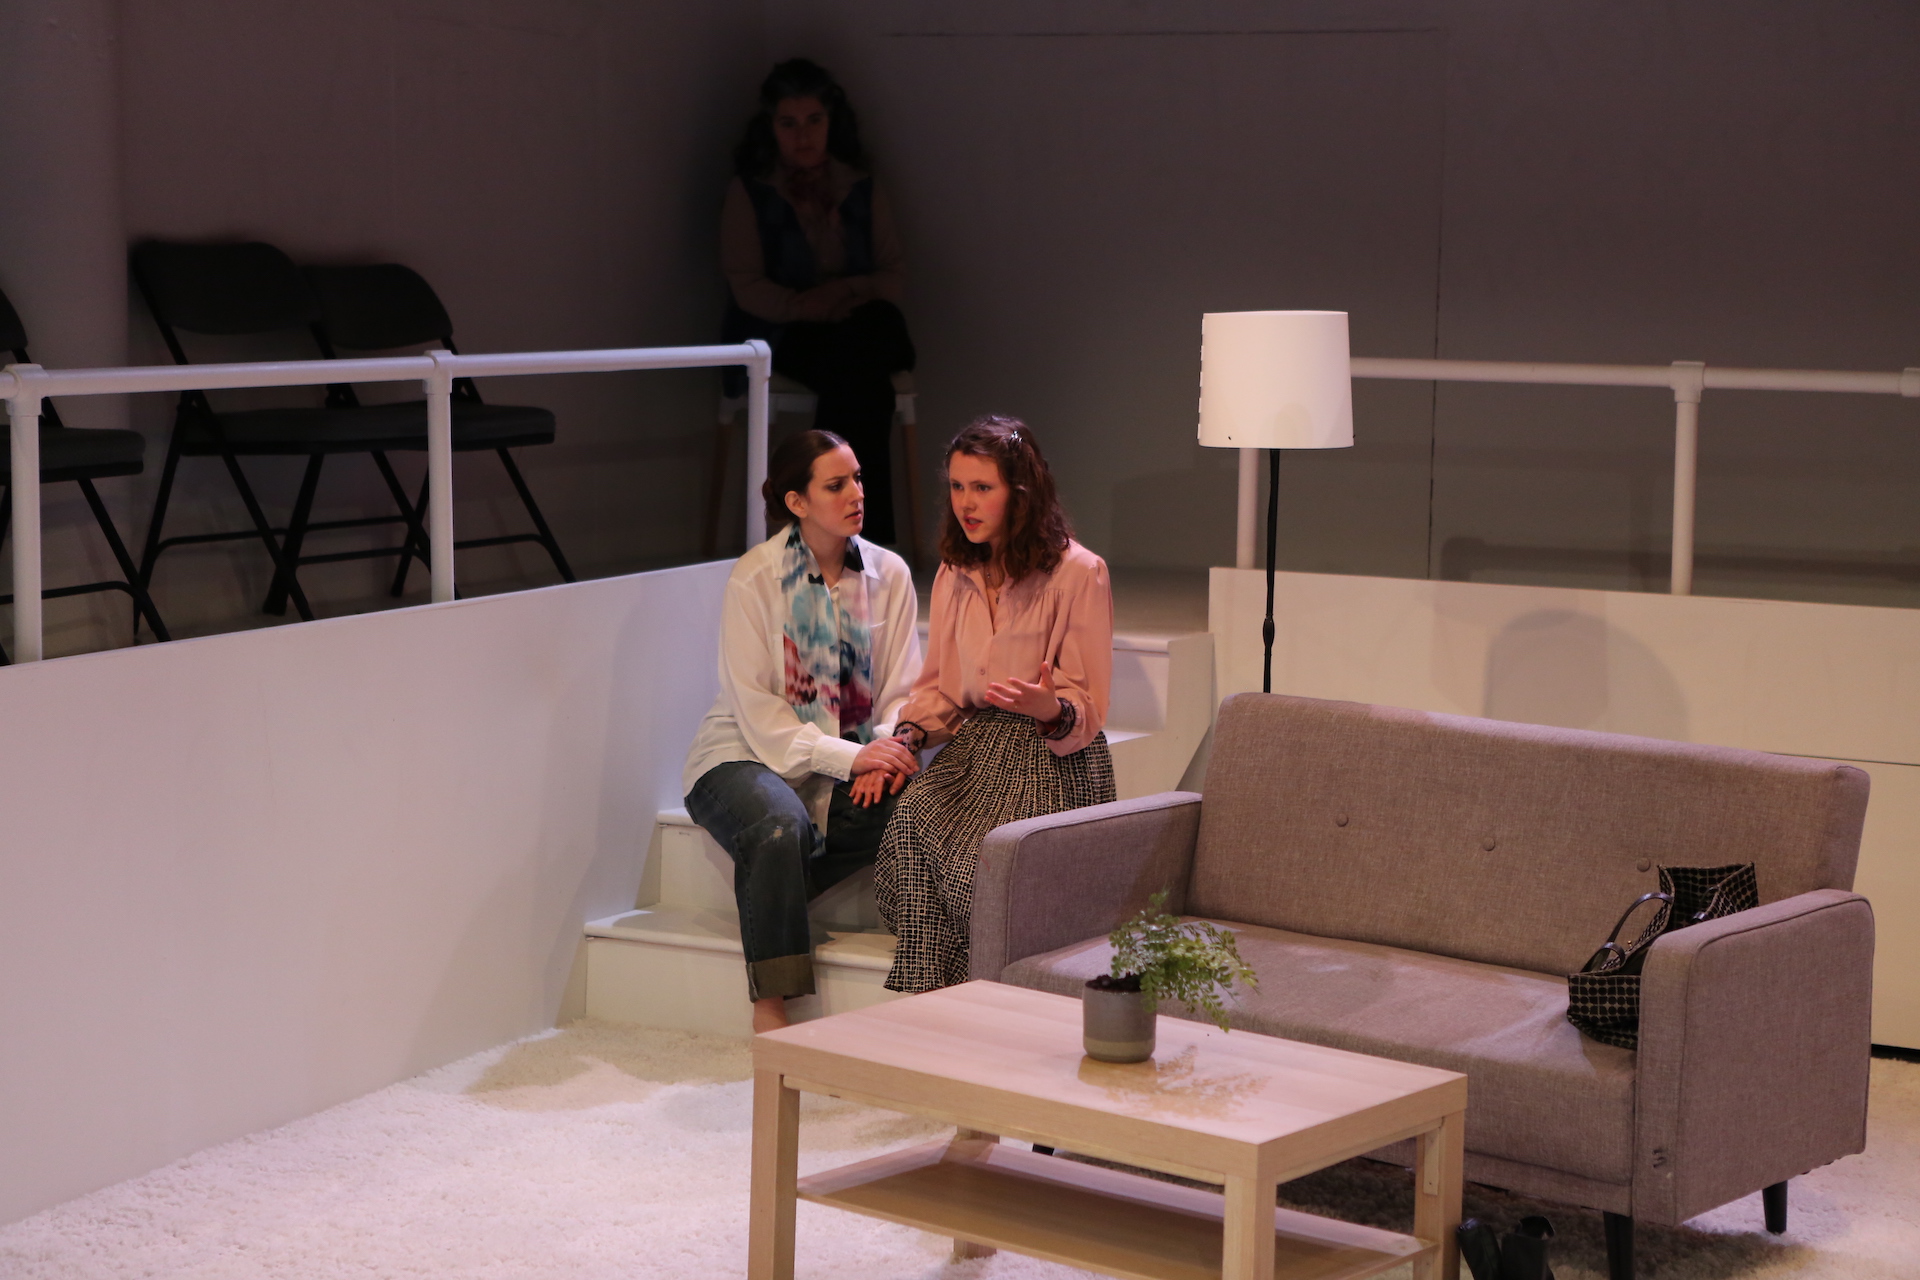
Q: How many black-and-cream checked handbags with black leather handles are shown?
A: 1